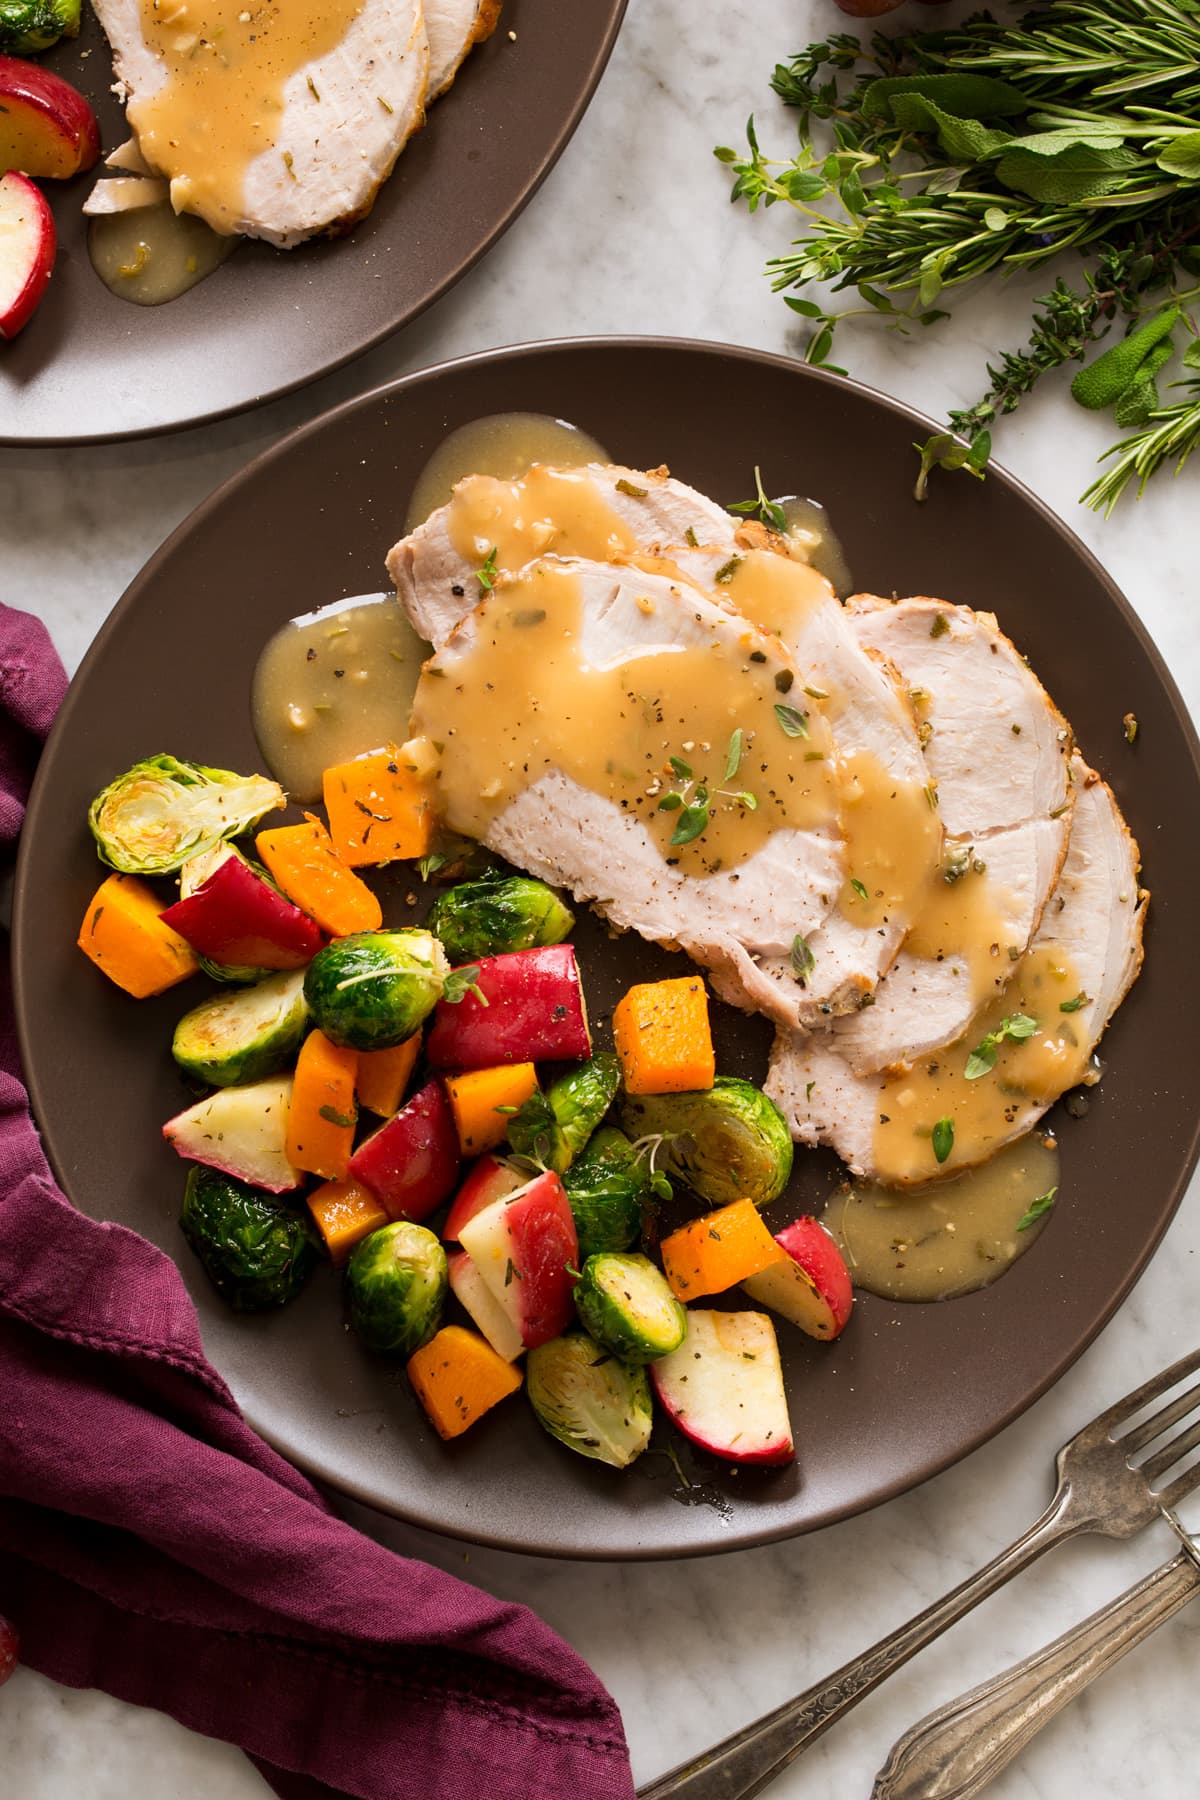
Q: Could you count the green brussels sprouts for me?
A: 13